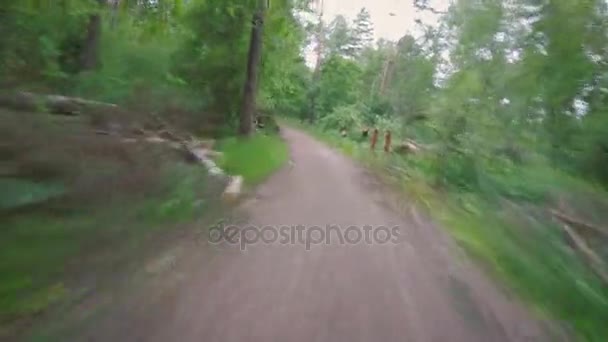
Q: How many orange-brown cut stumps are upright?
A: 2